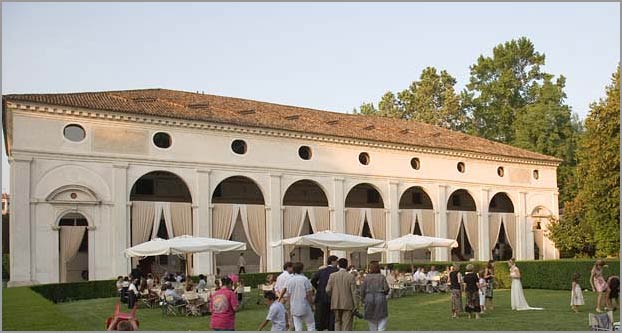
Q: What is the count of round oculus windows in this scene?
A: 9